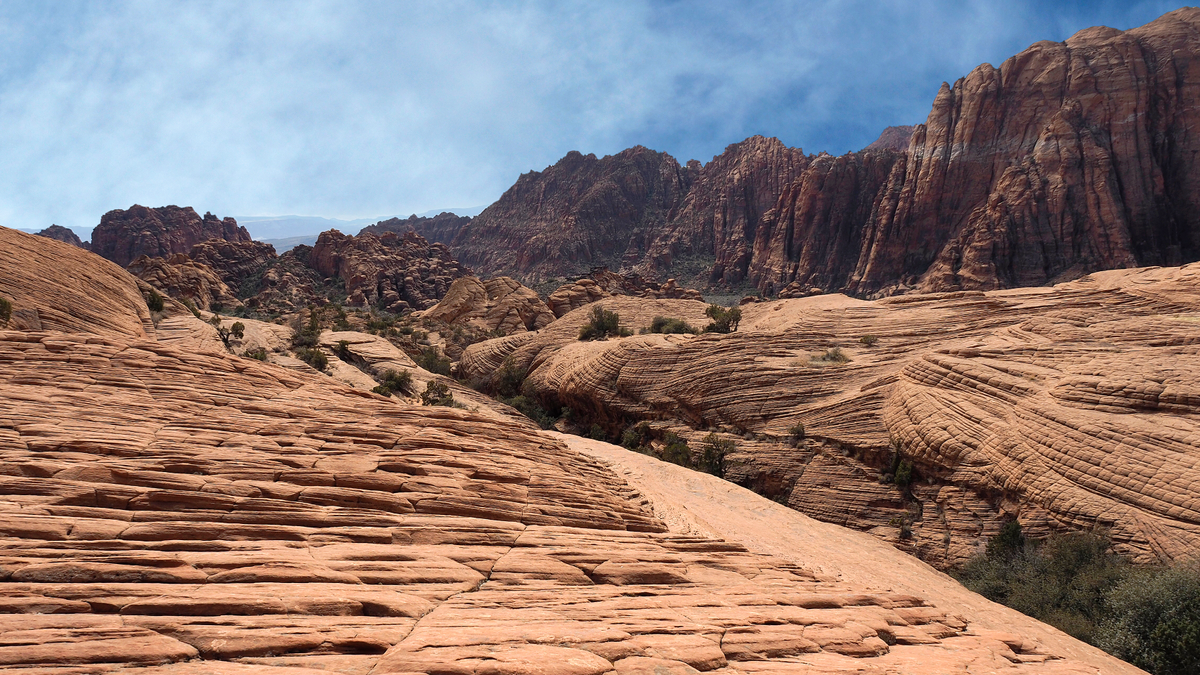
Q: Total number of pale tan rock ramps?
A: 1